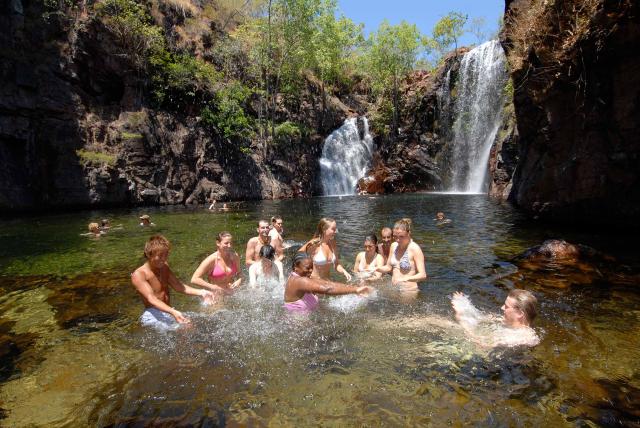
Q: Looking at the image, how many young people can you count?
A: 11